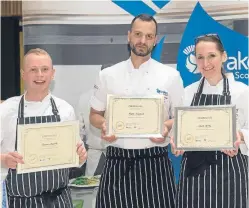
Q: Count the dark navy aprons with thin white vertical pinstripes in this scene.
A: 3